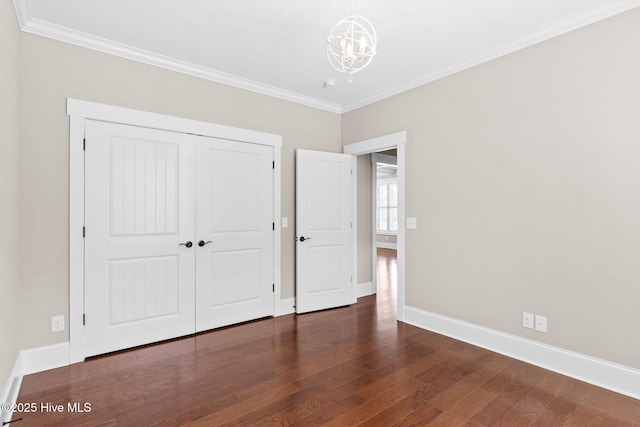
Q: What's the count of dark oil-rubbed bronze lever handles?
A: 3